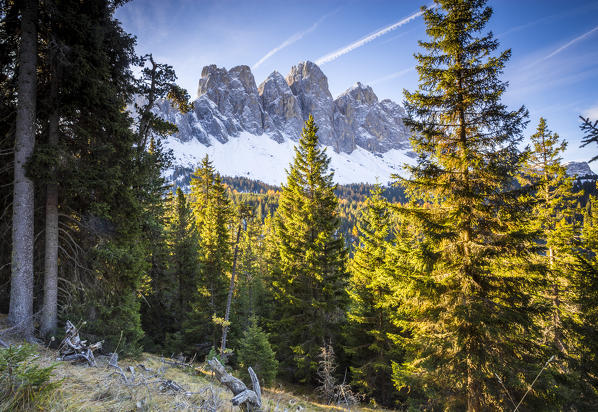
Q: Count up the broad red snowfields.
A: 0